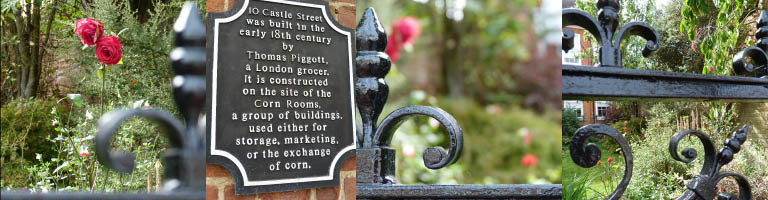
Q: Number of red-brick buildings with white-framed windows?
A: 1